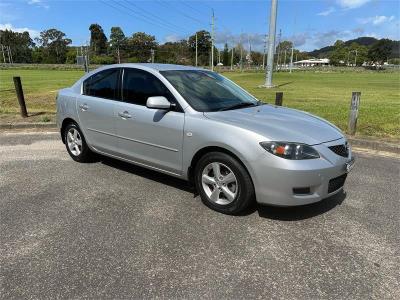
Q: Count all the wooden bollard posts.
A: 3